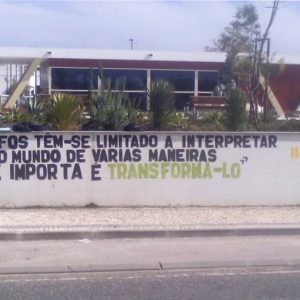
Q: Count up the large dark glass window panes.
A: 4